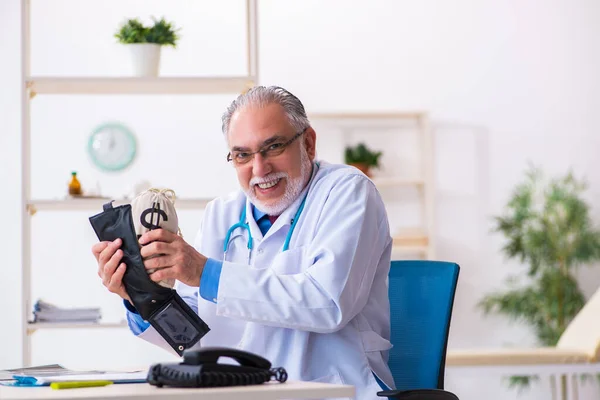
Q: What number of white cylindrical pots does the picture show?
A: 1